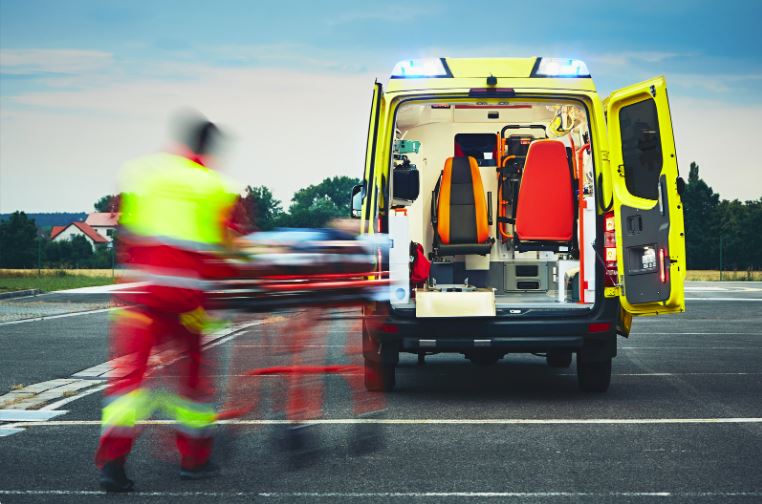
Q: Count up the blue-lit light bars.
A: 2